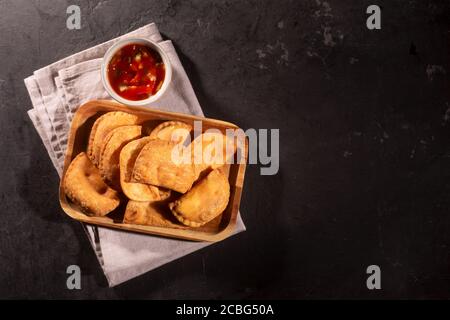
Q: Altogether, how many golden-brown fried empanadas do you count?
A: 9